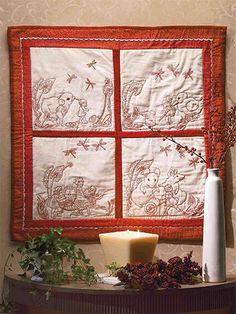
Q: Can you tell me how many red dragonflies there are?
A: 12